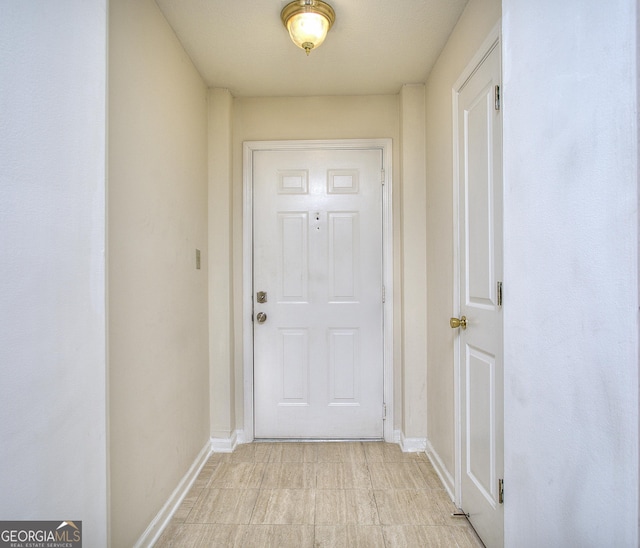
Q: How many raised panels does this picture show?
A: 8